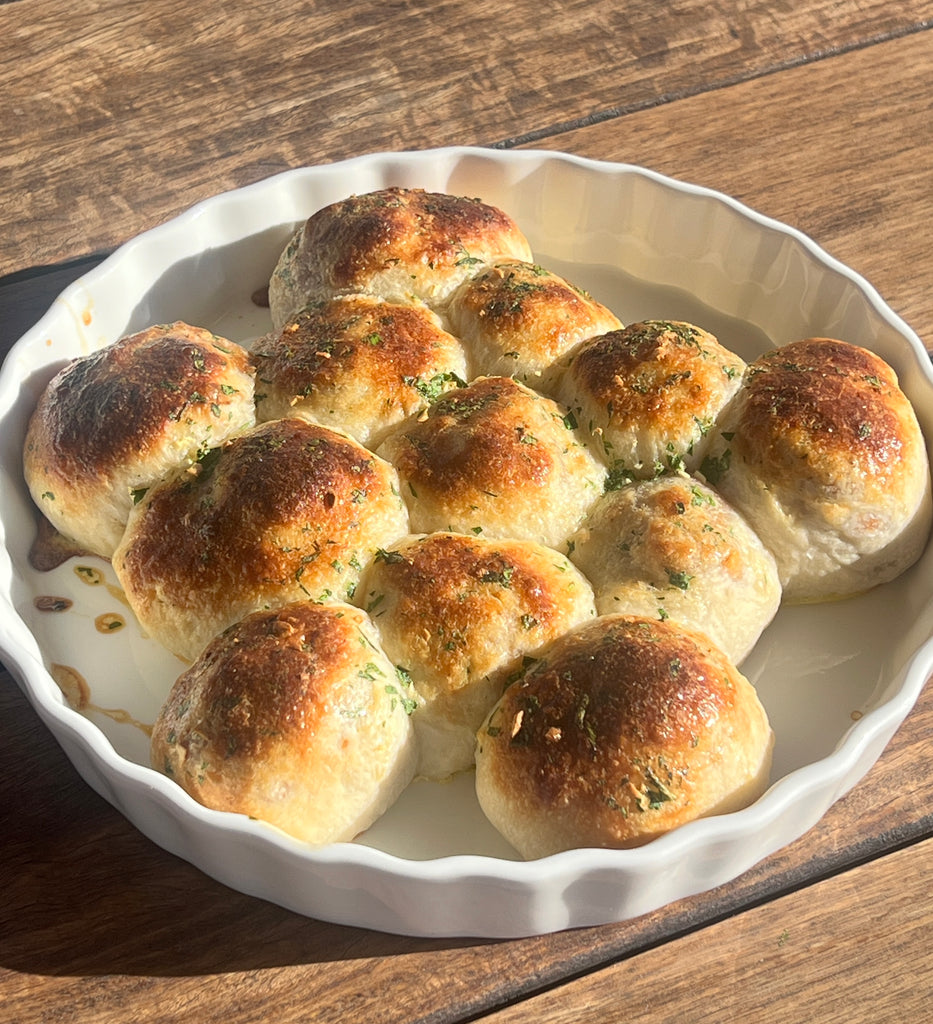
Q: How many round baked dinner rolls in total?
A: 12